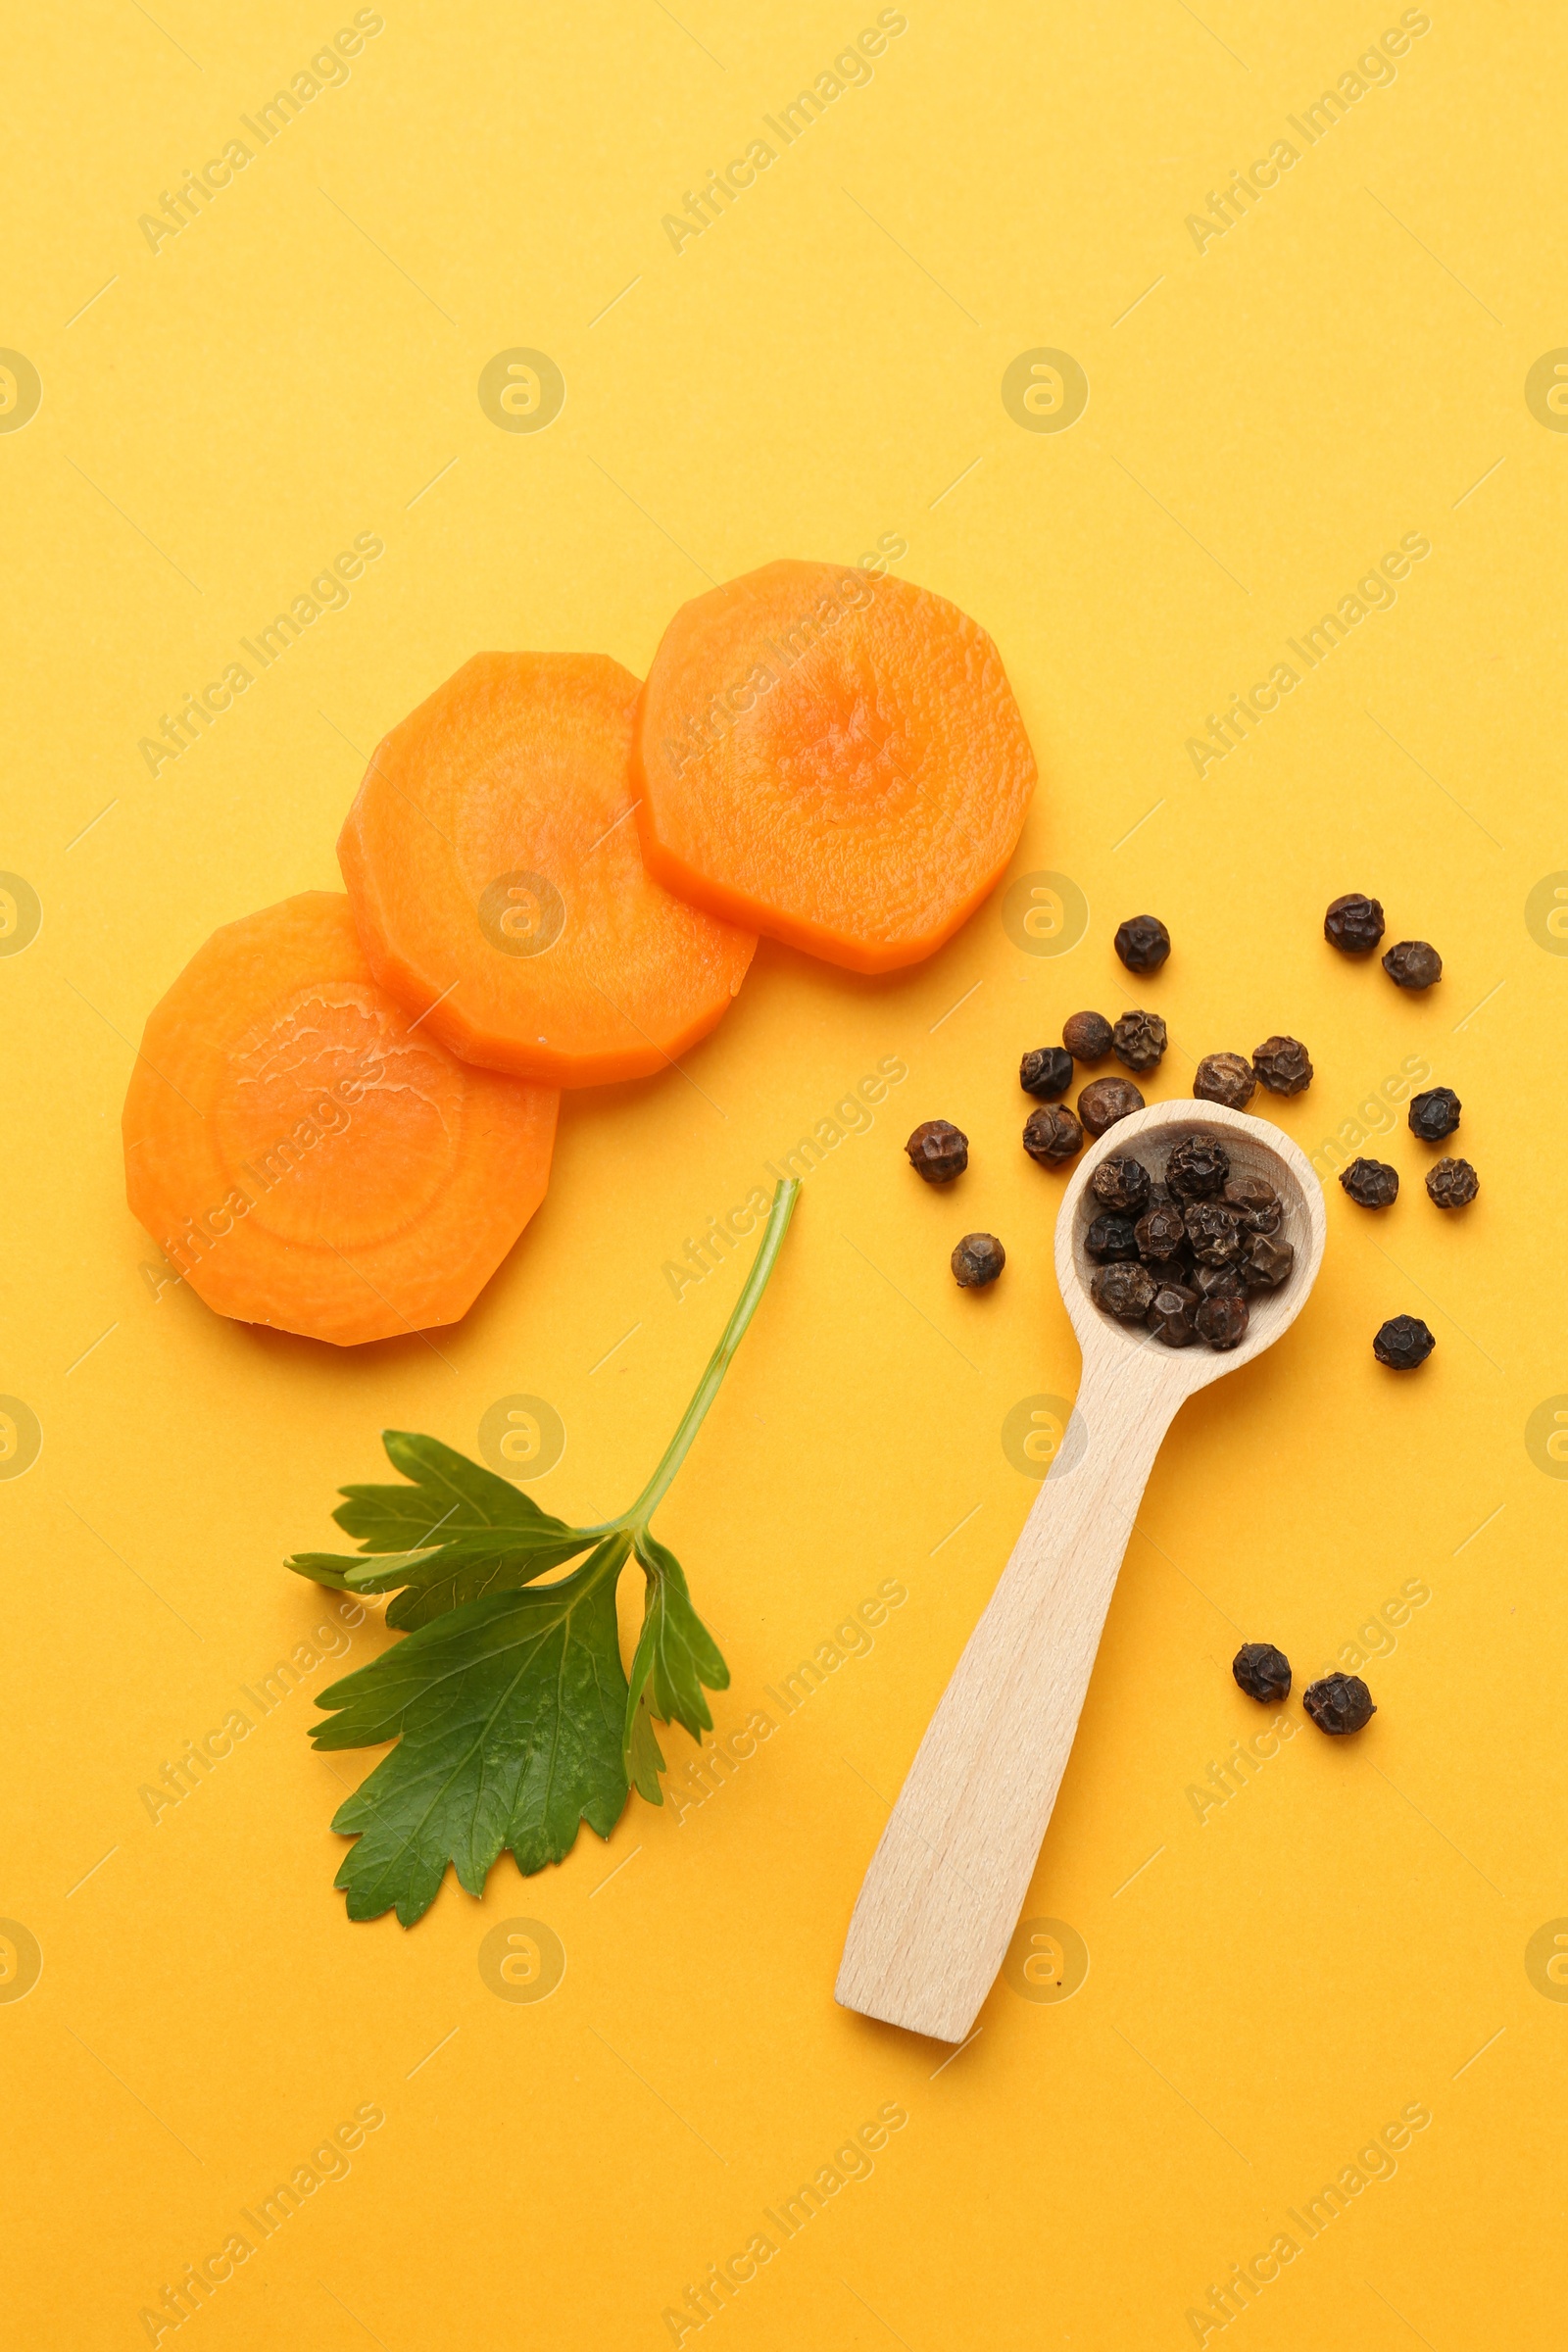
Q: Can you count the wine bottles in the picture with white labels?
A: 0